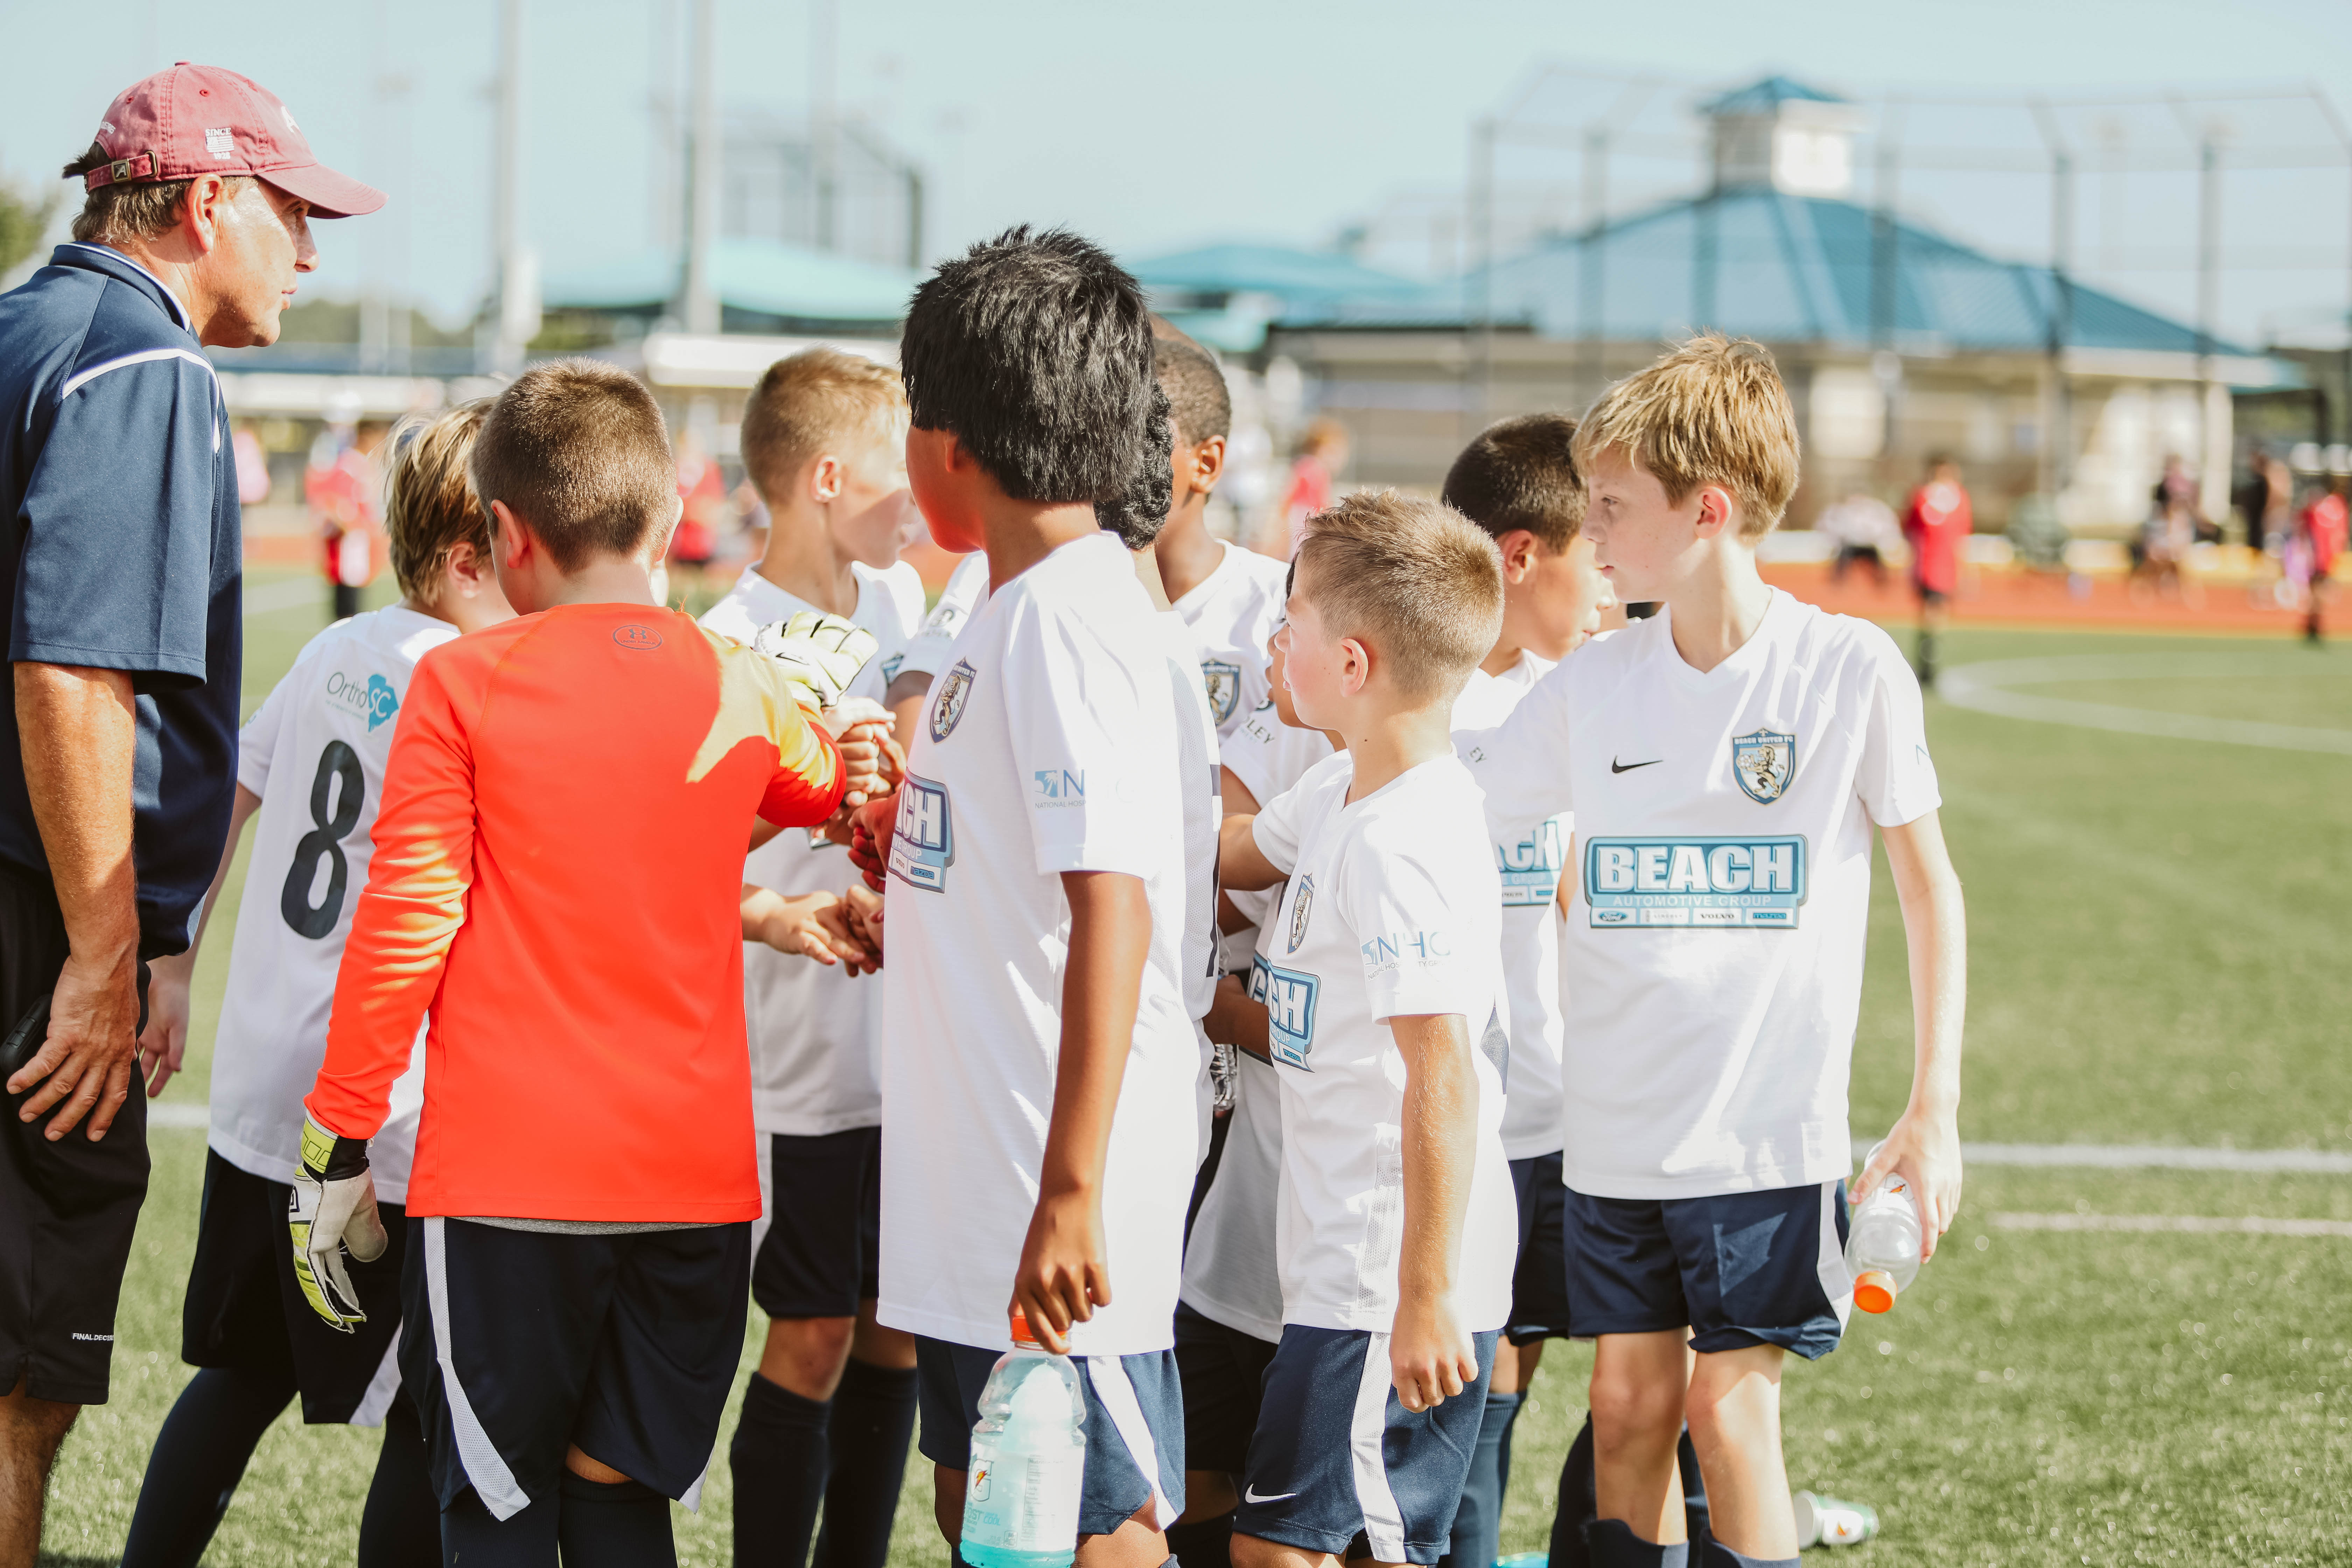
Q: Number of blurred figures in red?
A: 5